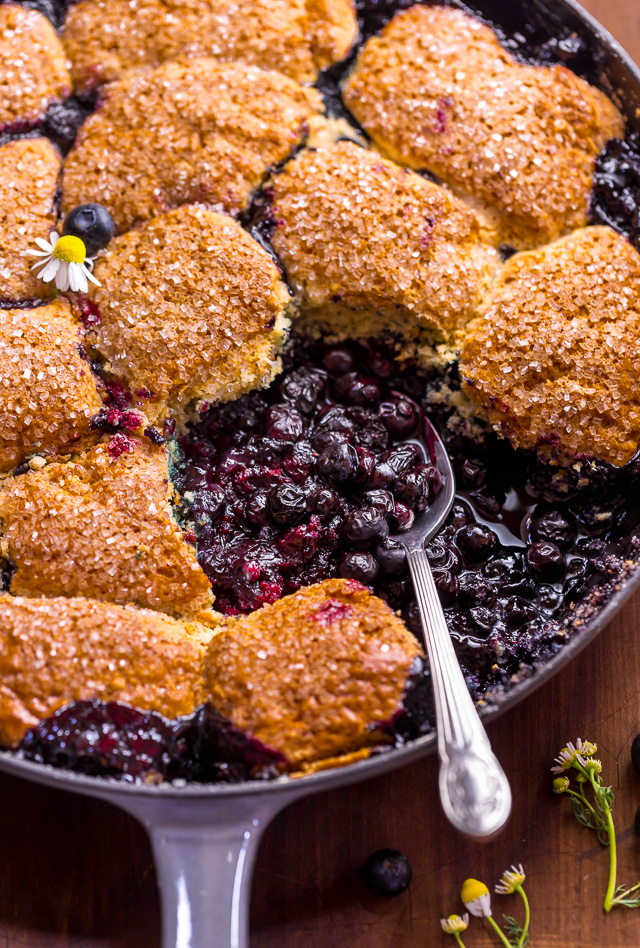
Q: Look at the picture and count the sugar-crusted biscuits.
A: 12